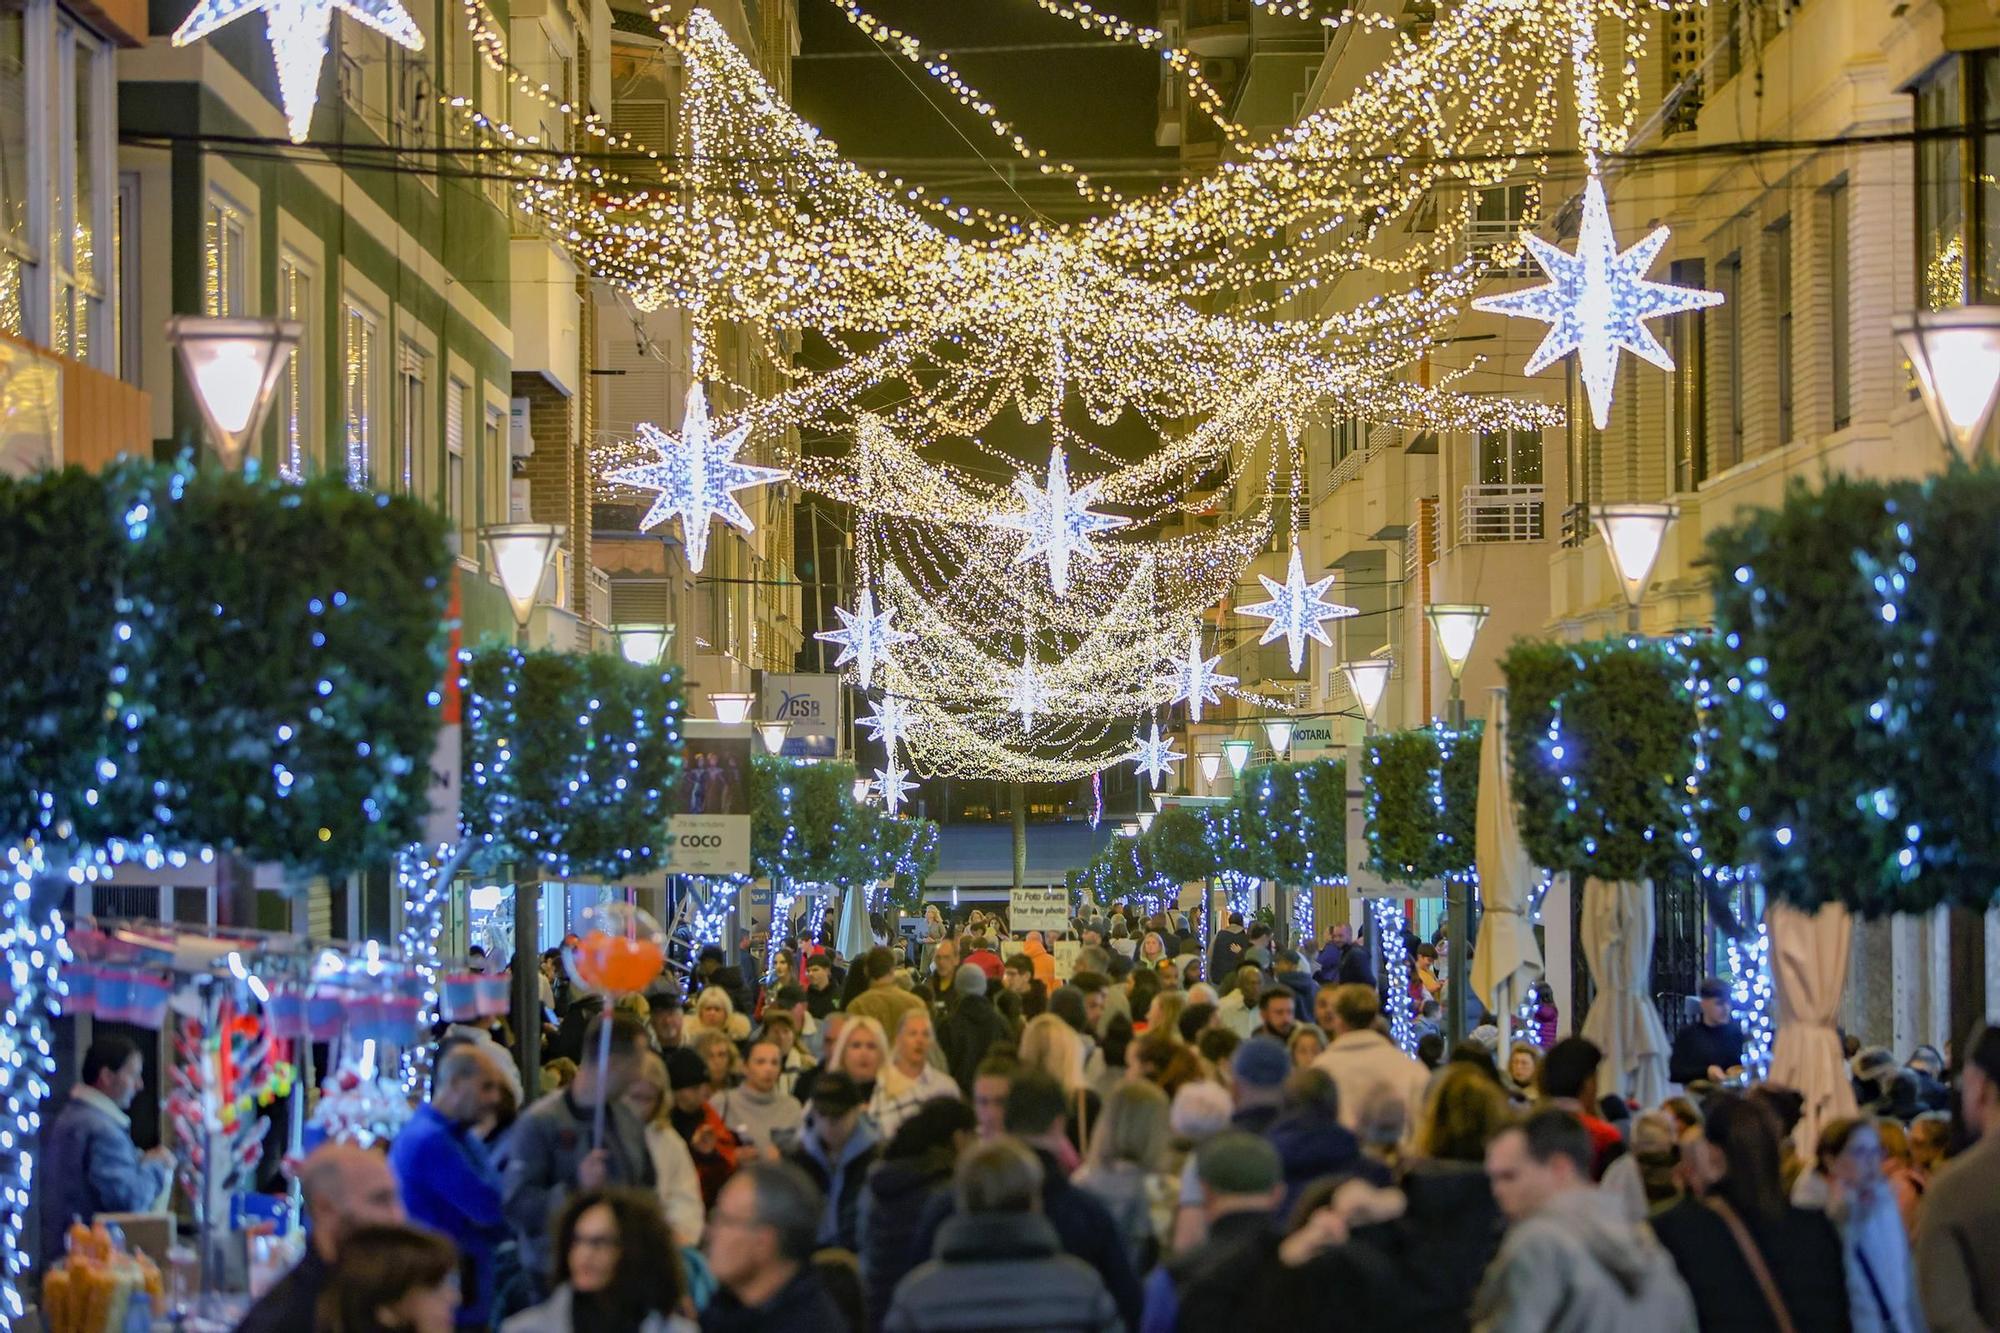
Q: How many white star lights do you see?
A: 11